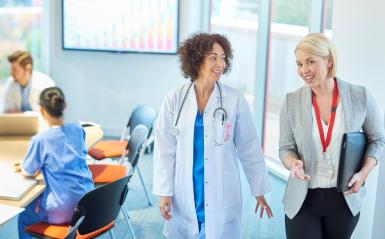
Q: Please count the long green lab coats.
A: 0